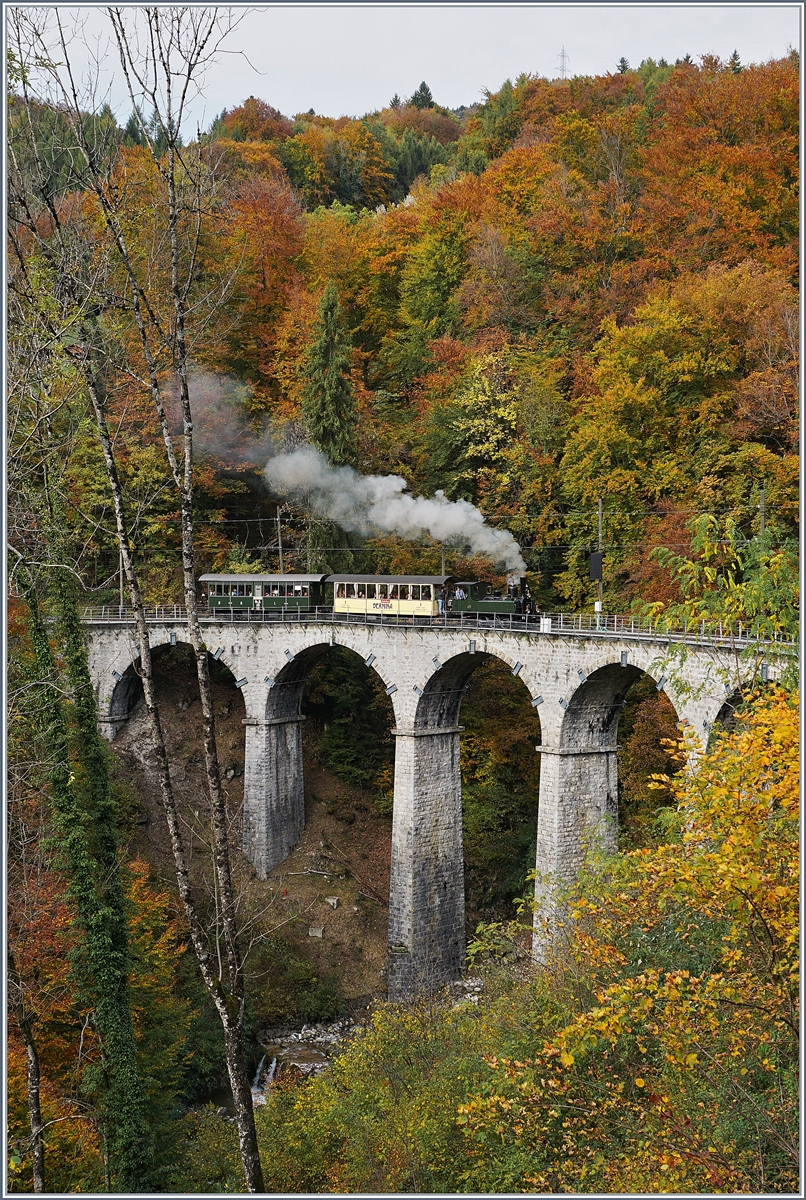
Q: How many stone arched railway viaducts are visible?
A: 1